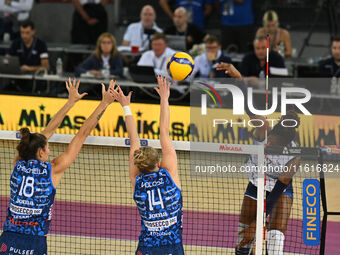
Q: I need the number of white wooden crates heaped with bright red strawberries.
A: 0